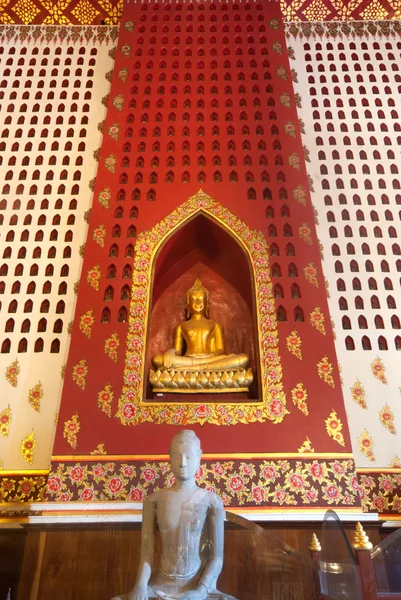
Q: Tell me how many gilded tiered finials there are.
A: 2